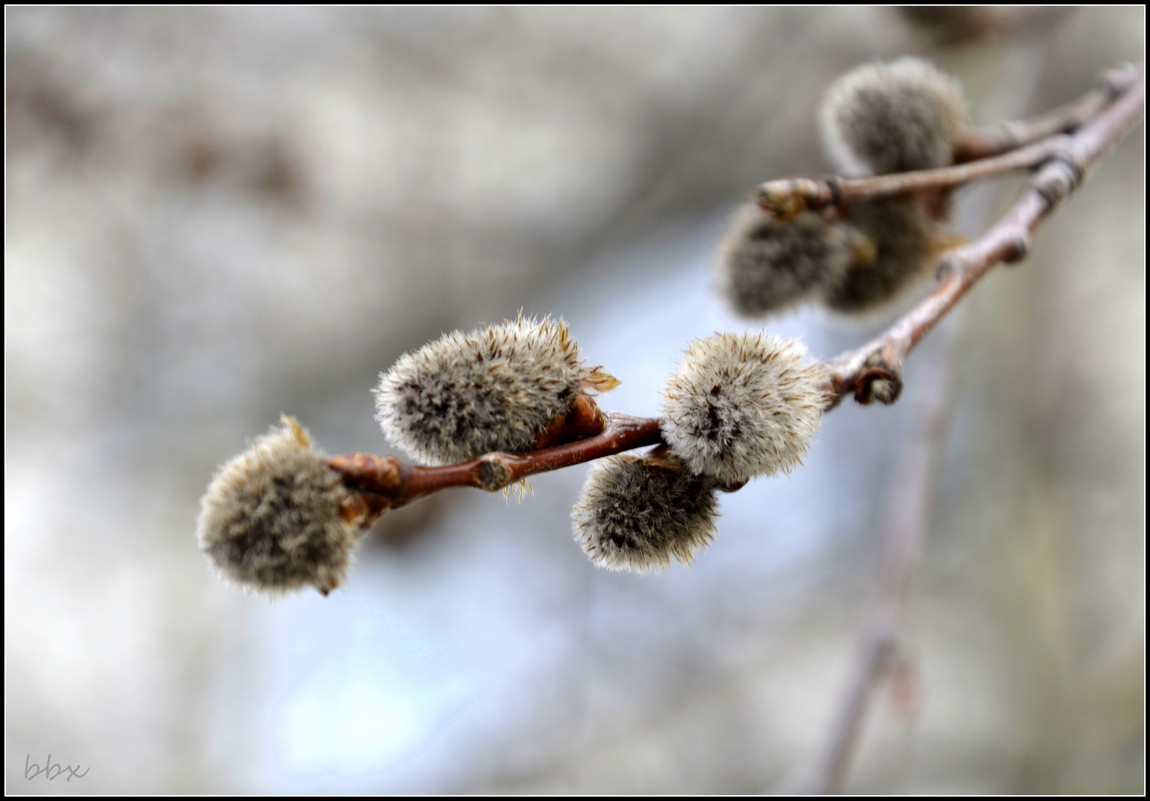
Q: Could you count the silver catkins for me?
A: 7